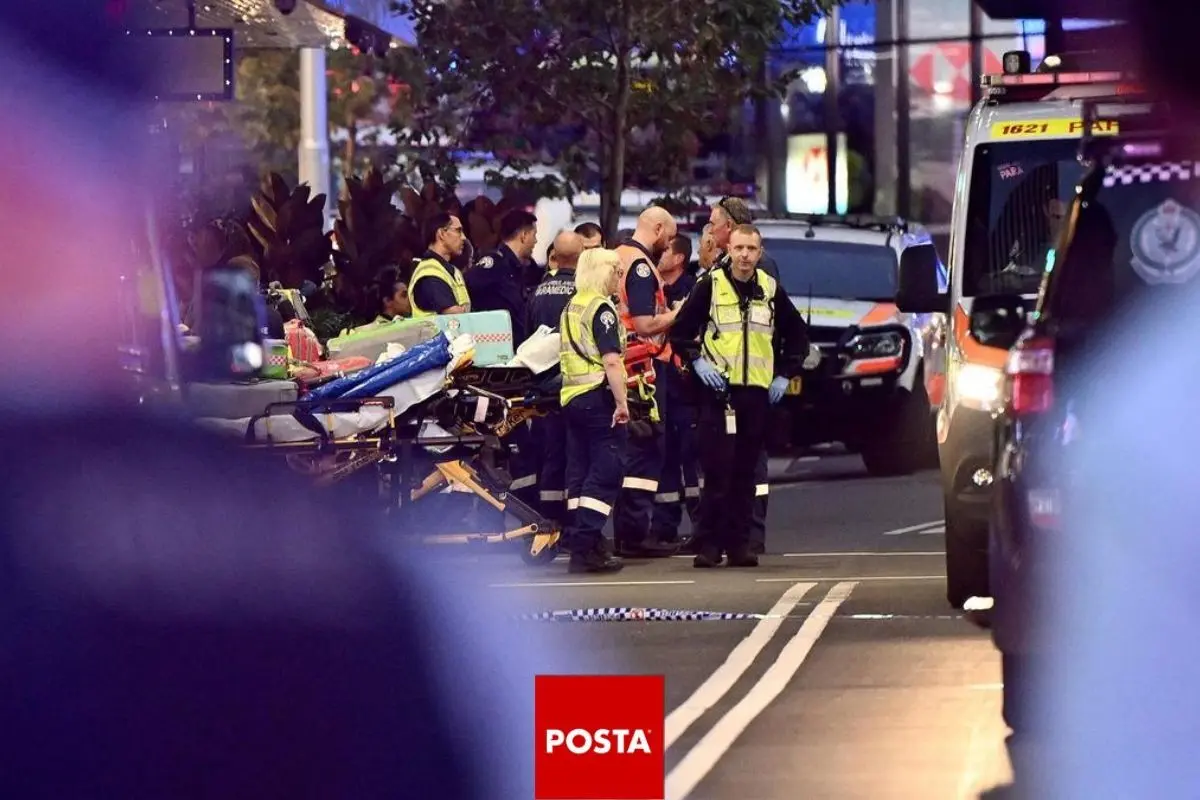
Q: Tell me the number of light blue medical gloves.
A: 2